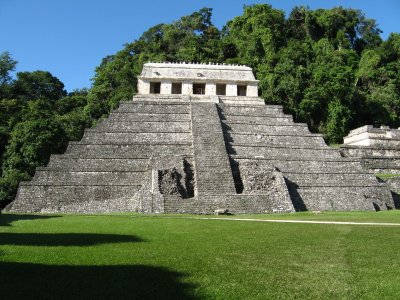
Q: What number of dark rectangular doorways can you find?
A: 5